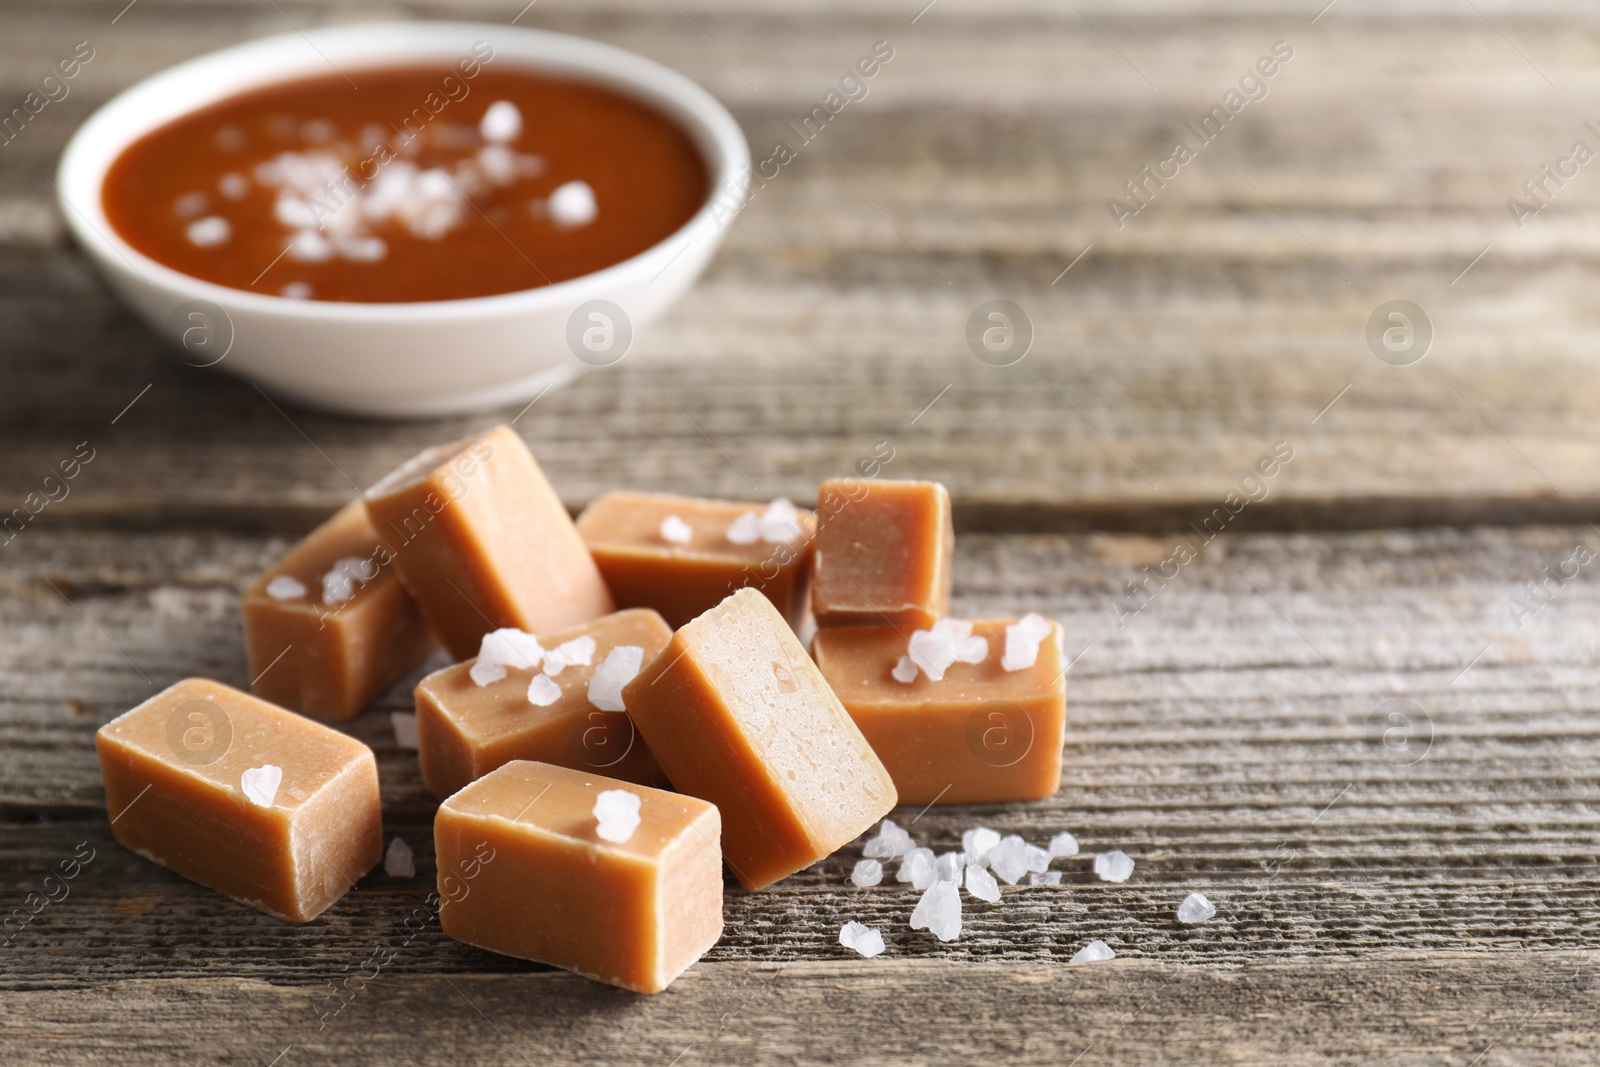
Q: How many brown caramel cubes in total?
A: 9